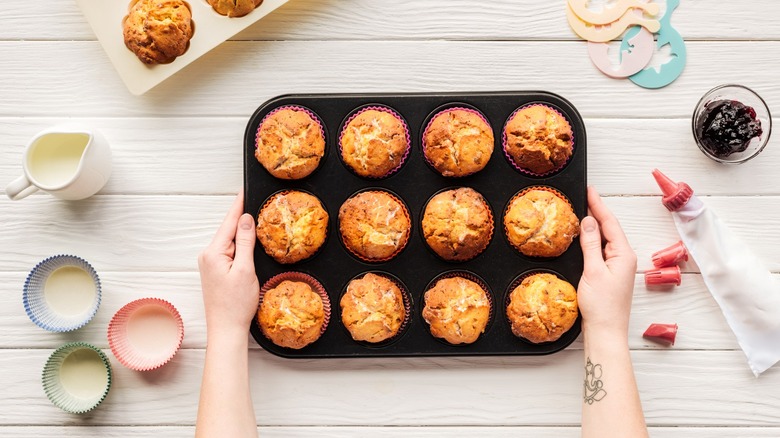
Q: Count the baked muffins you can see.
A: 14